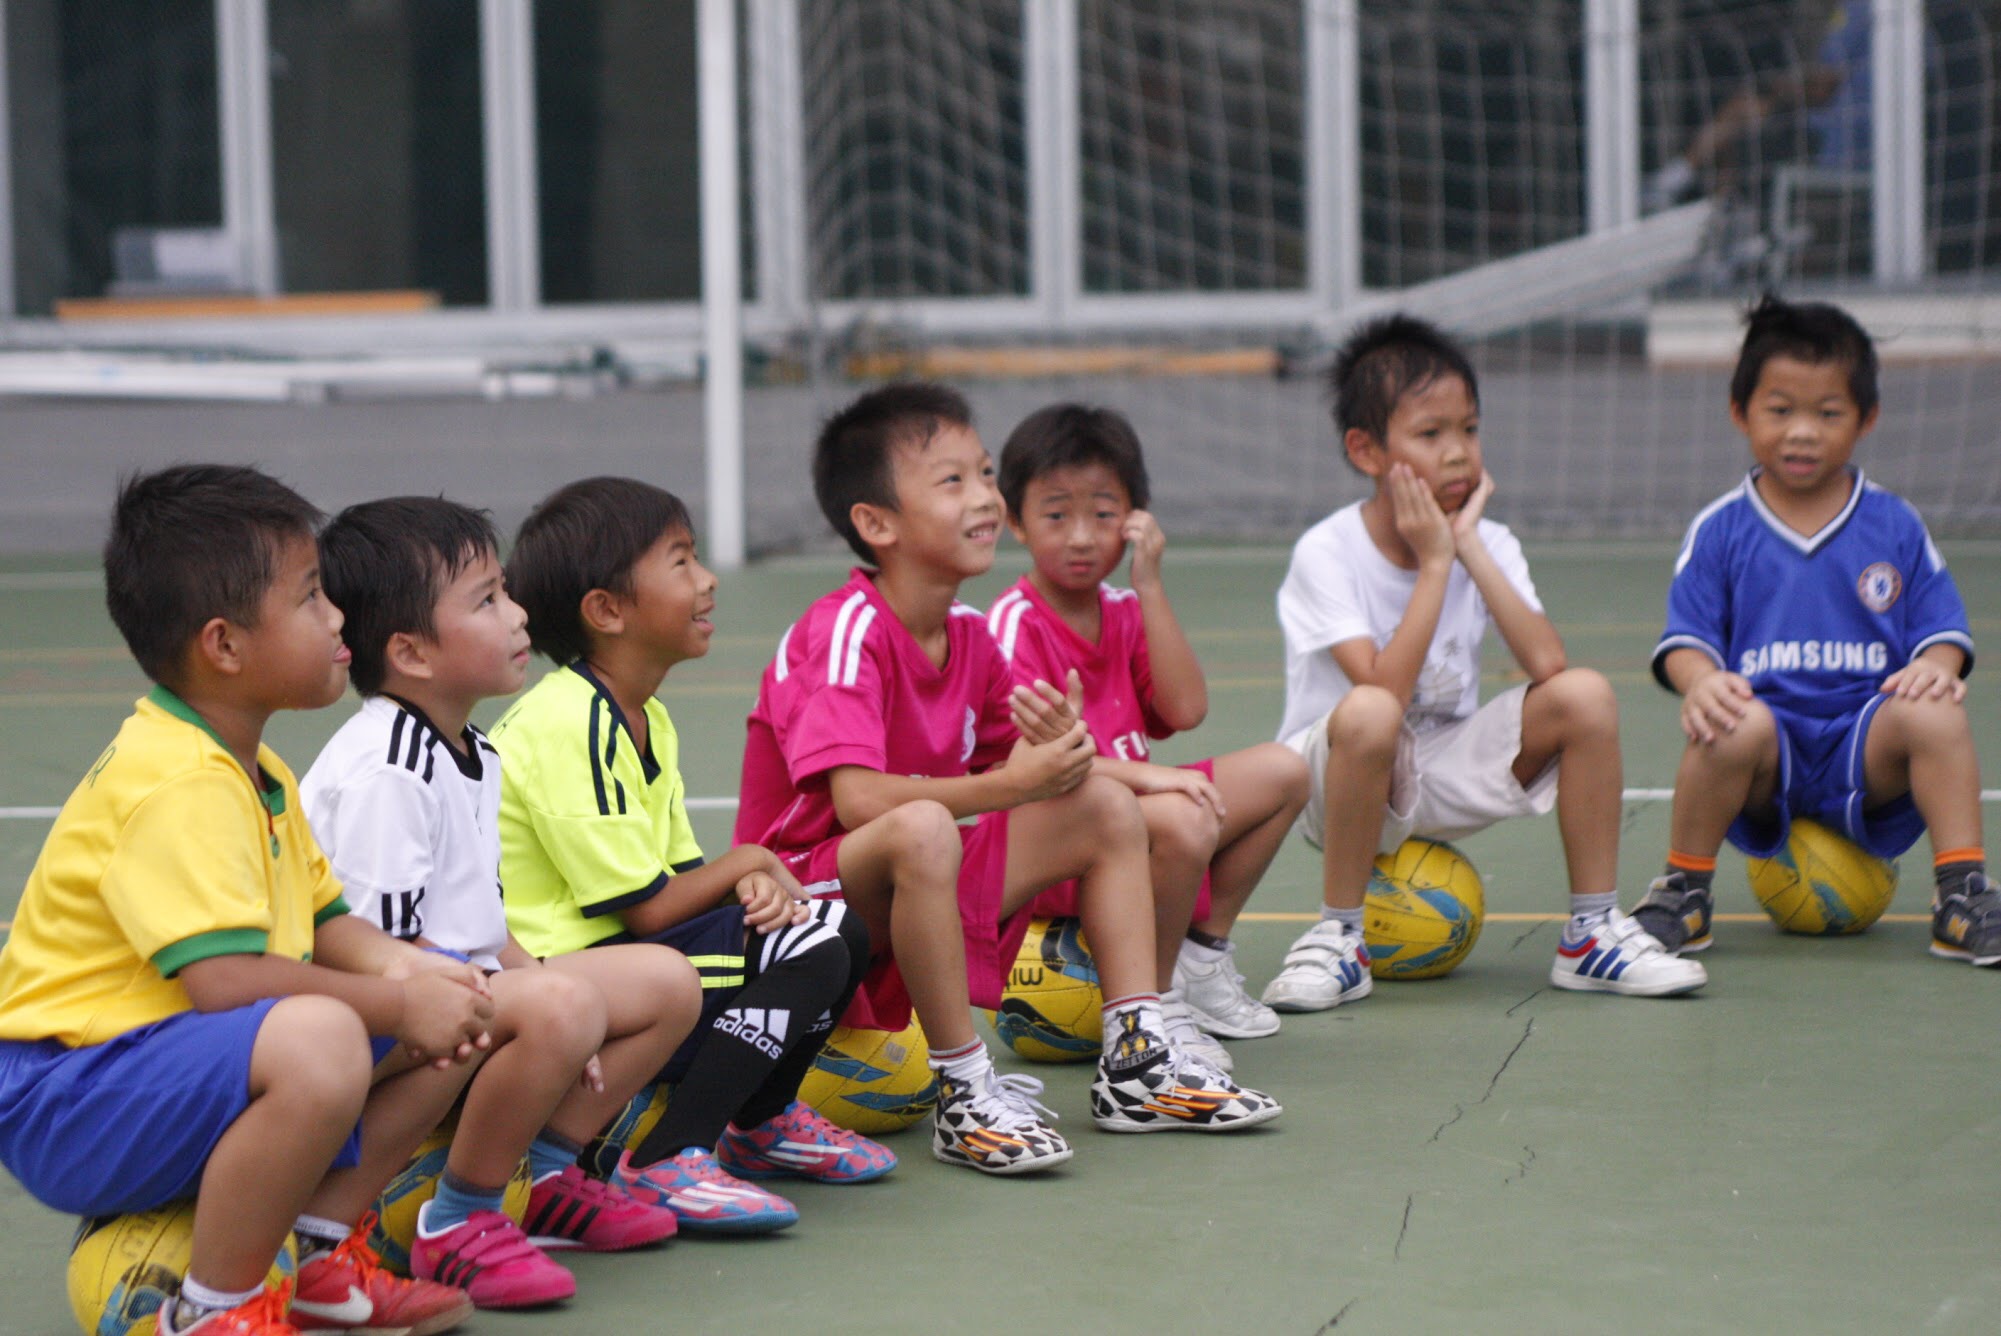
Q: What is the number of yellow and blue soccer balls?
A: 7